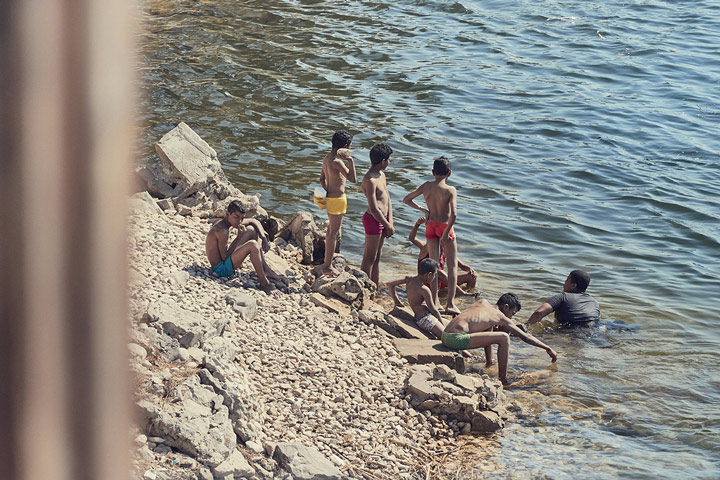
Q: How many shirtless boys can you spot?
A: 6